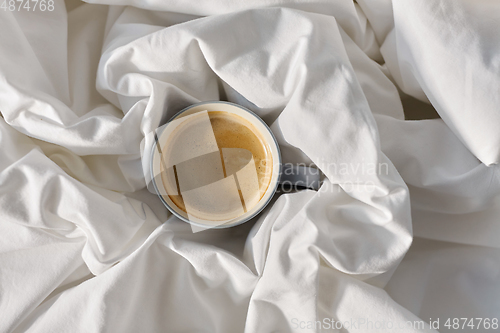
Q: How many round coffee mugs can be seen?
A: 1